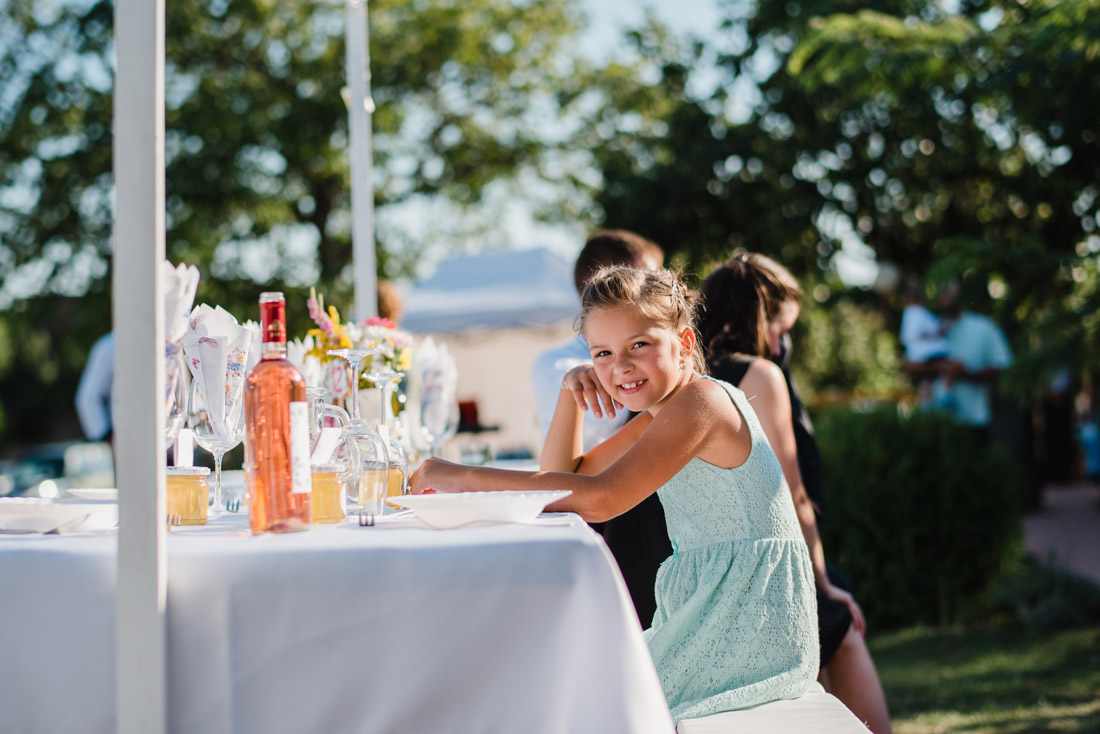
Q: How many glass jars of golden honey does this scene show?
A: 3